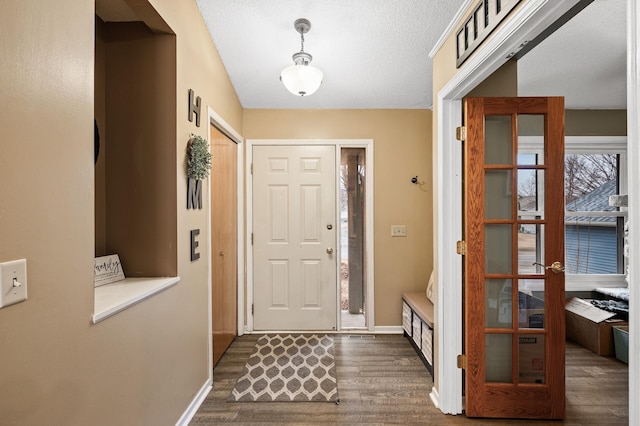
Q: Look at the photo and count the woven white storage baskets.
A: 3